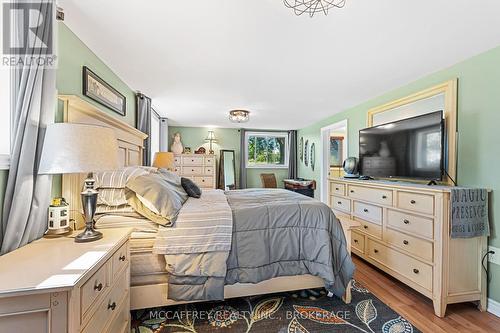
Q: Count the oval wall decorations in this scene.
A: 3